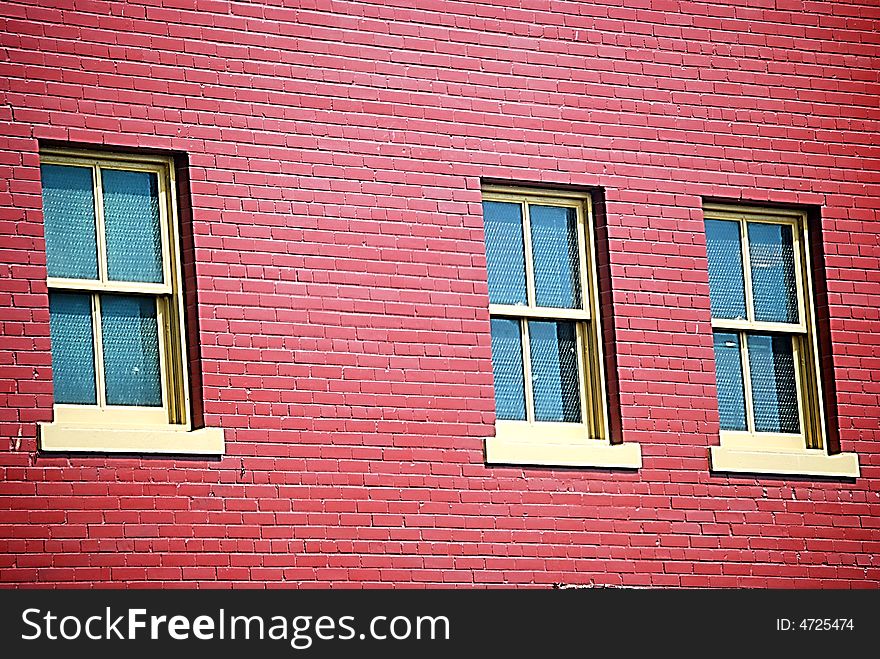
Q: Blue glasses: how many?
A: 12